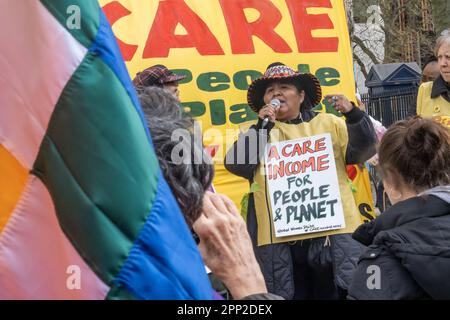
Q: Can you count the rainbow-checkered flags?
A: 1